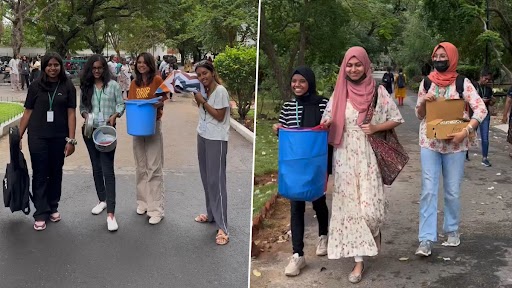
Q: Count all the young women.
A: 7